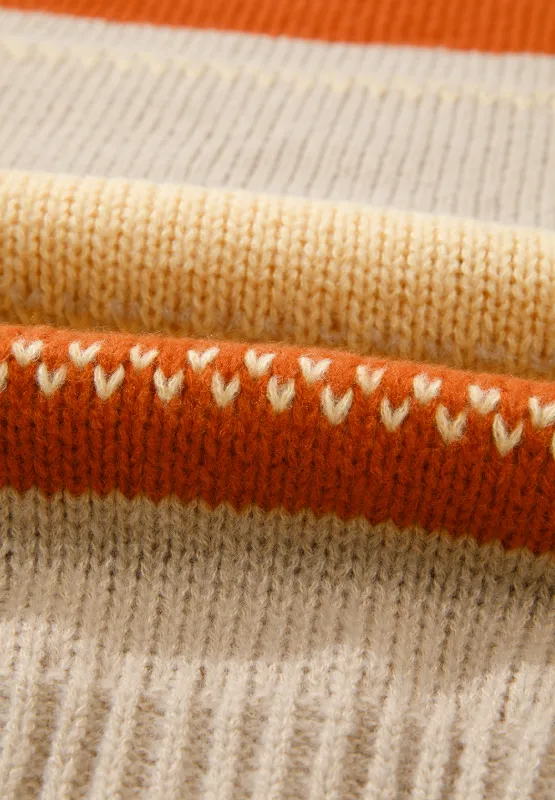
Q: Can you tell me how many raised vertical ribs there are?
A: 11